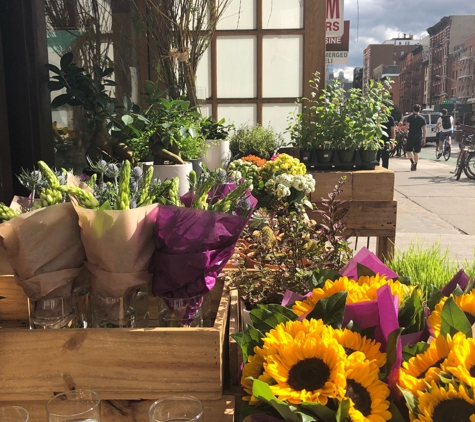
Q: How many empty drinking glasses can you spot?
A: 3